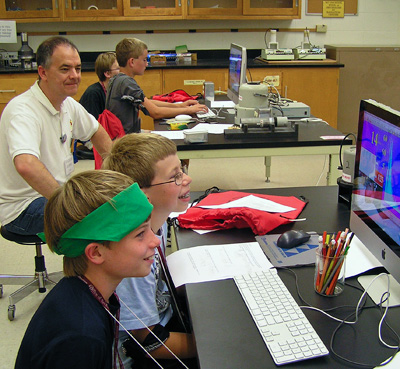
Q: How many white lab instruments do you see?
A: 2